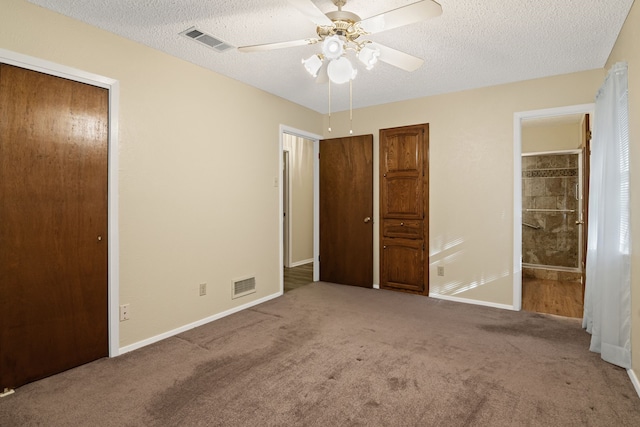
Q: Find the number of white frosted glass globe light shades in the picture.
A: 4